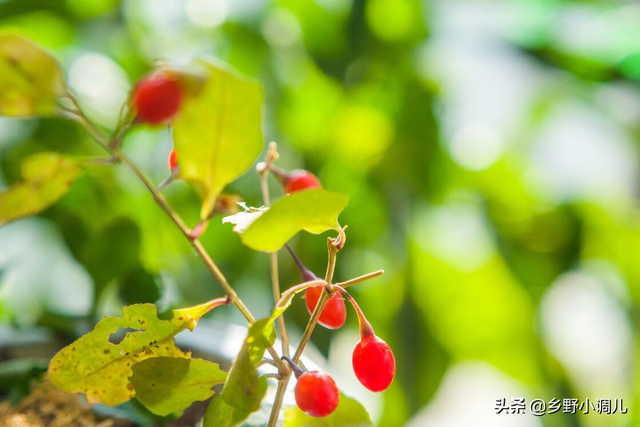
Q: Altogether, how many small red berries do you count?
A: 6